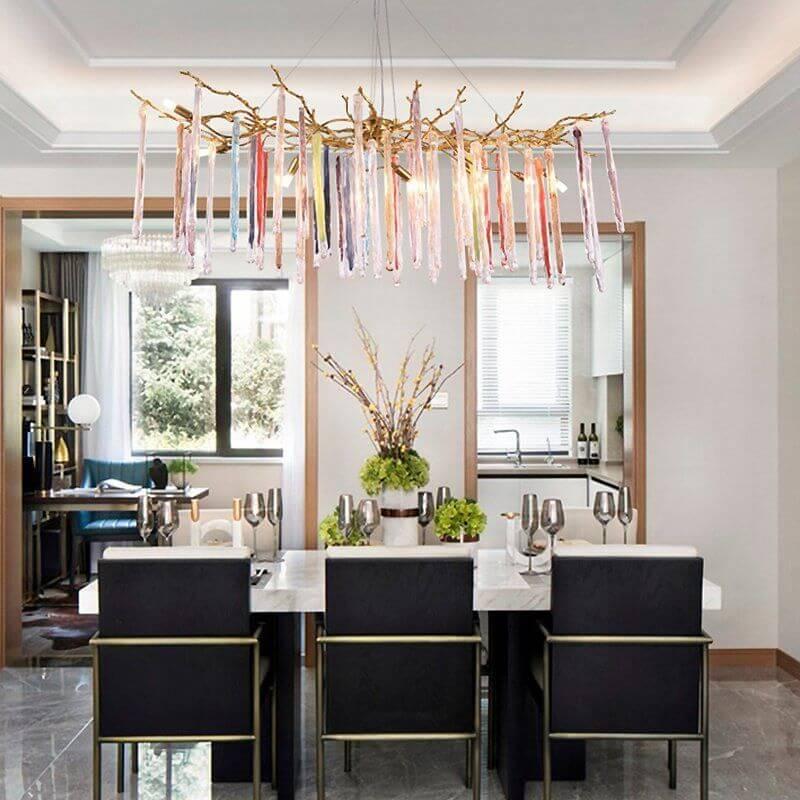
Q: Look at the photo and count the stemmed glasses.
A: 12